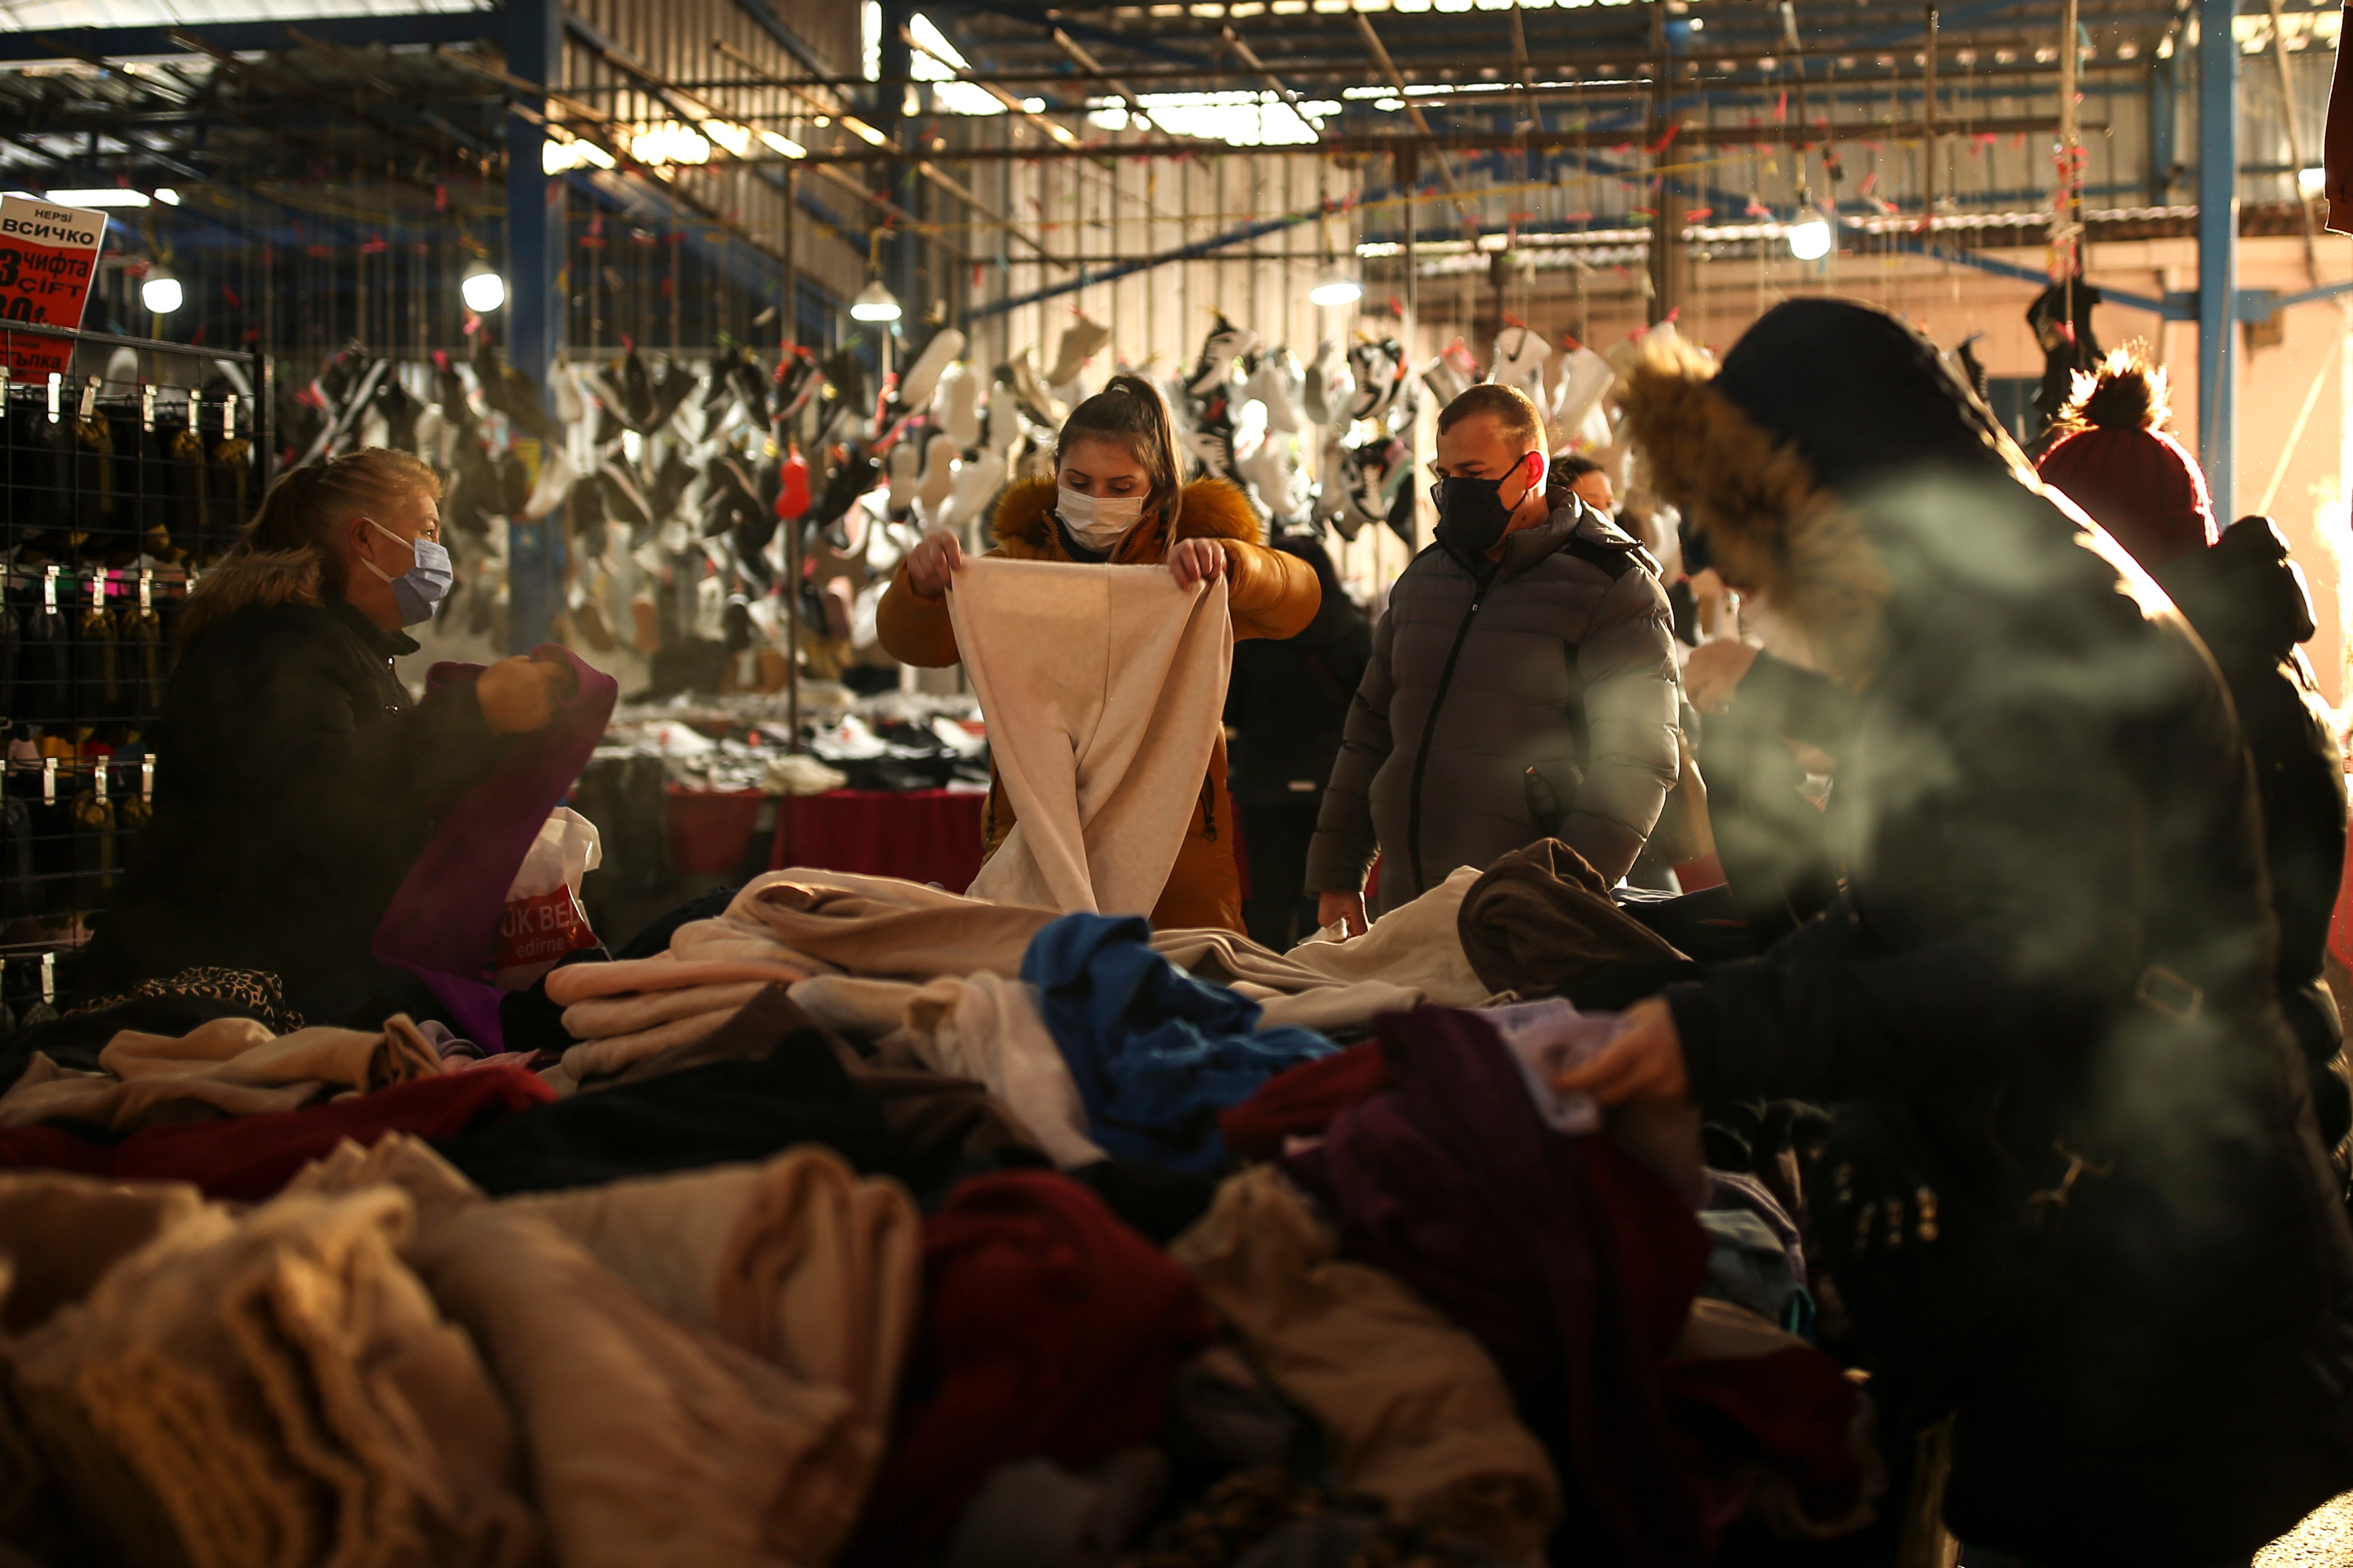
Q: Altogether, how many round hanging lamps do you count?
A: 5